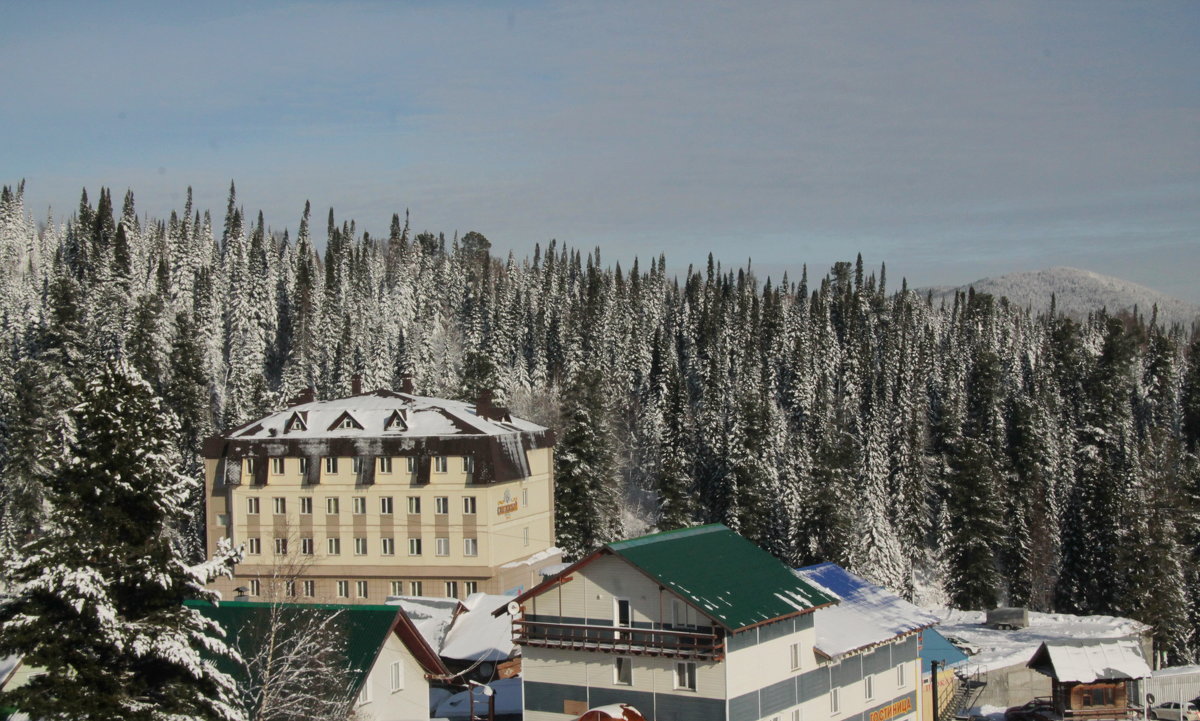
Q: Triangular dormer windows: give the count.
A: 3